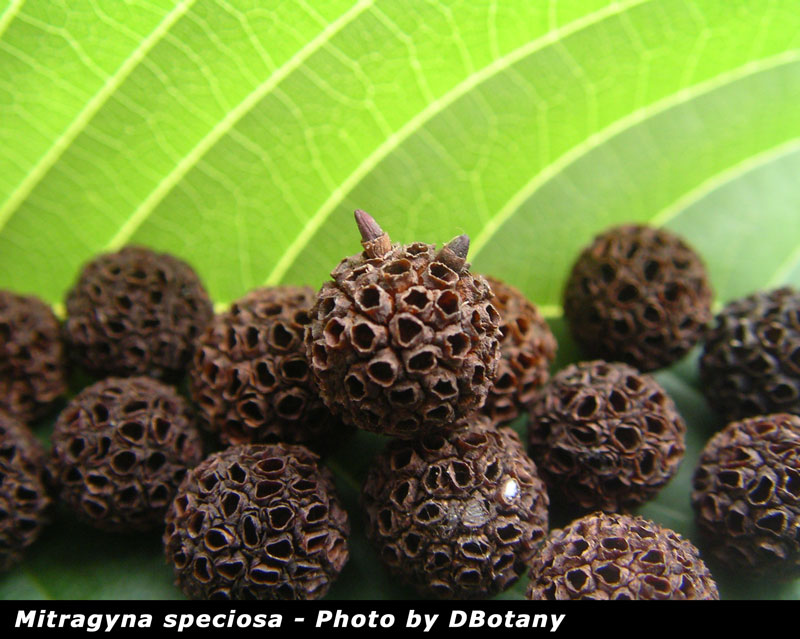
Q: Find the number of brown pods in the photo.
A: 14